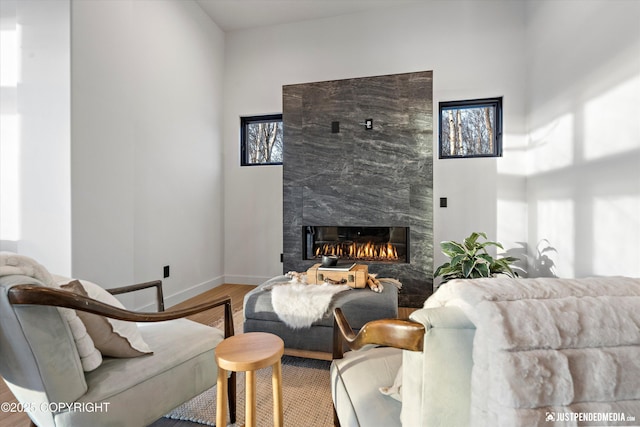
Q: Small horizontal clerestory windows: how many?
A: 2